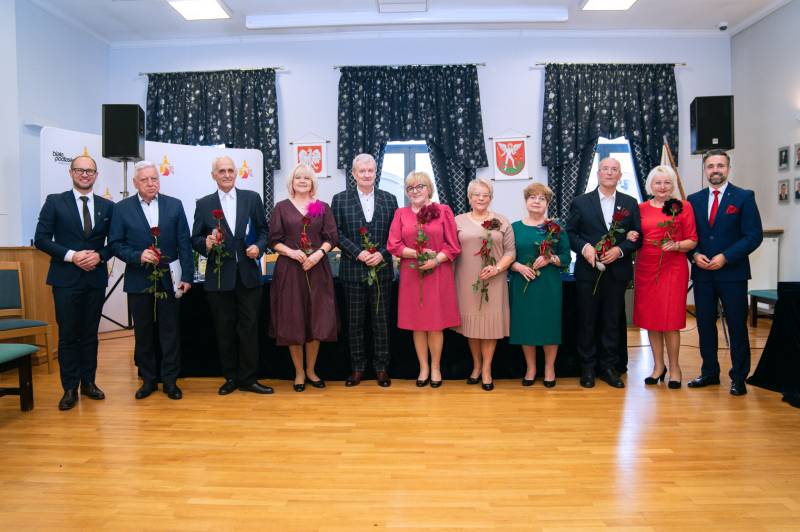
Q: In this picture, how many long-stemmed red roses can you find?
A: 9